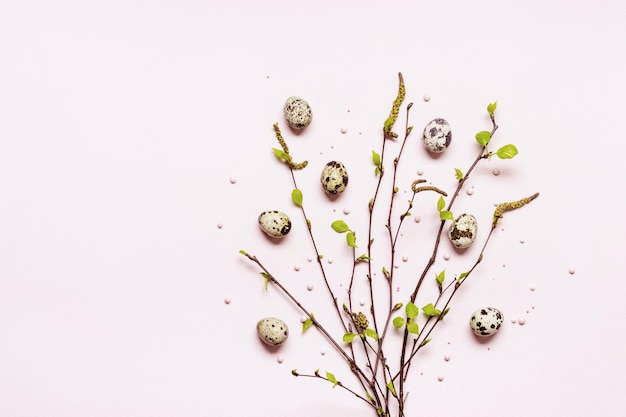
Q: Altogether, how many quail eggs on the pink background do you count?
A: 7